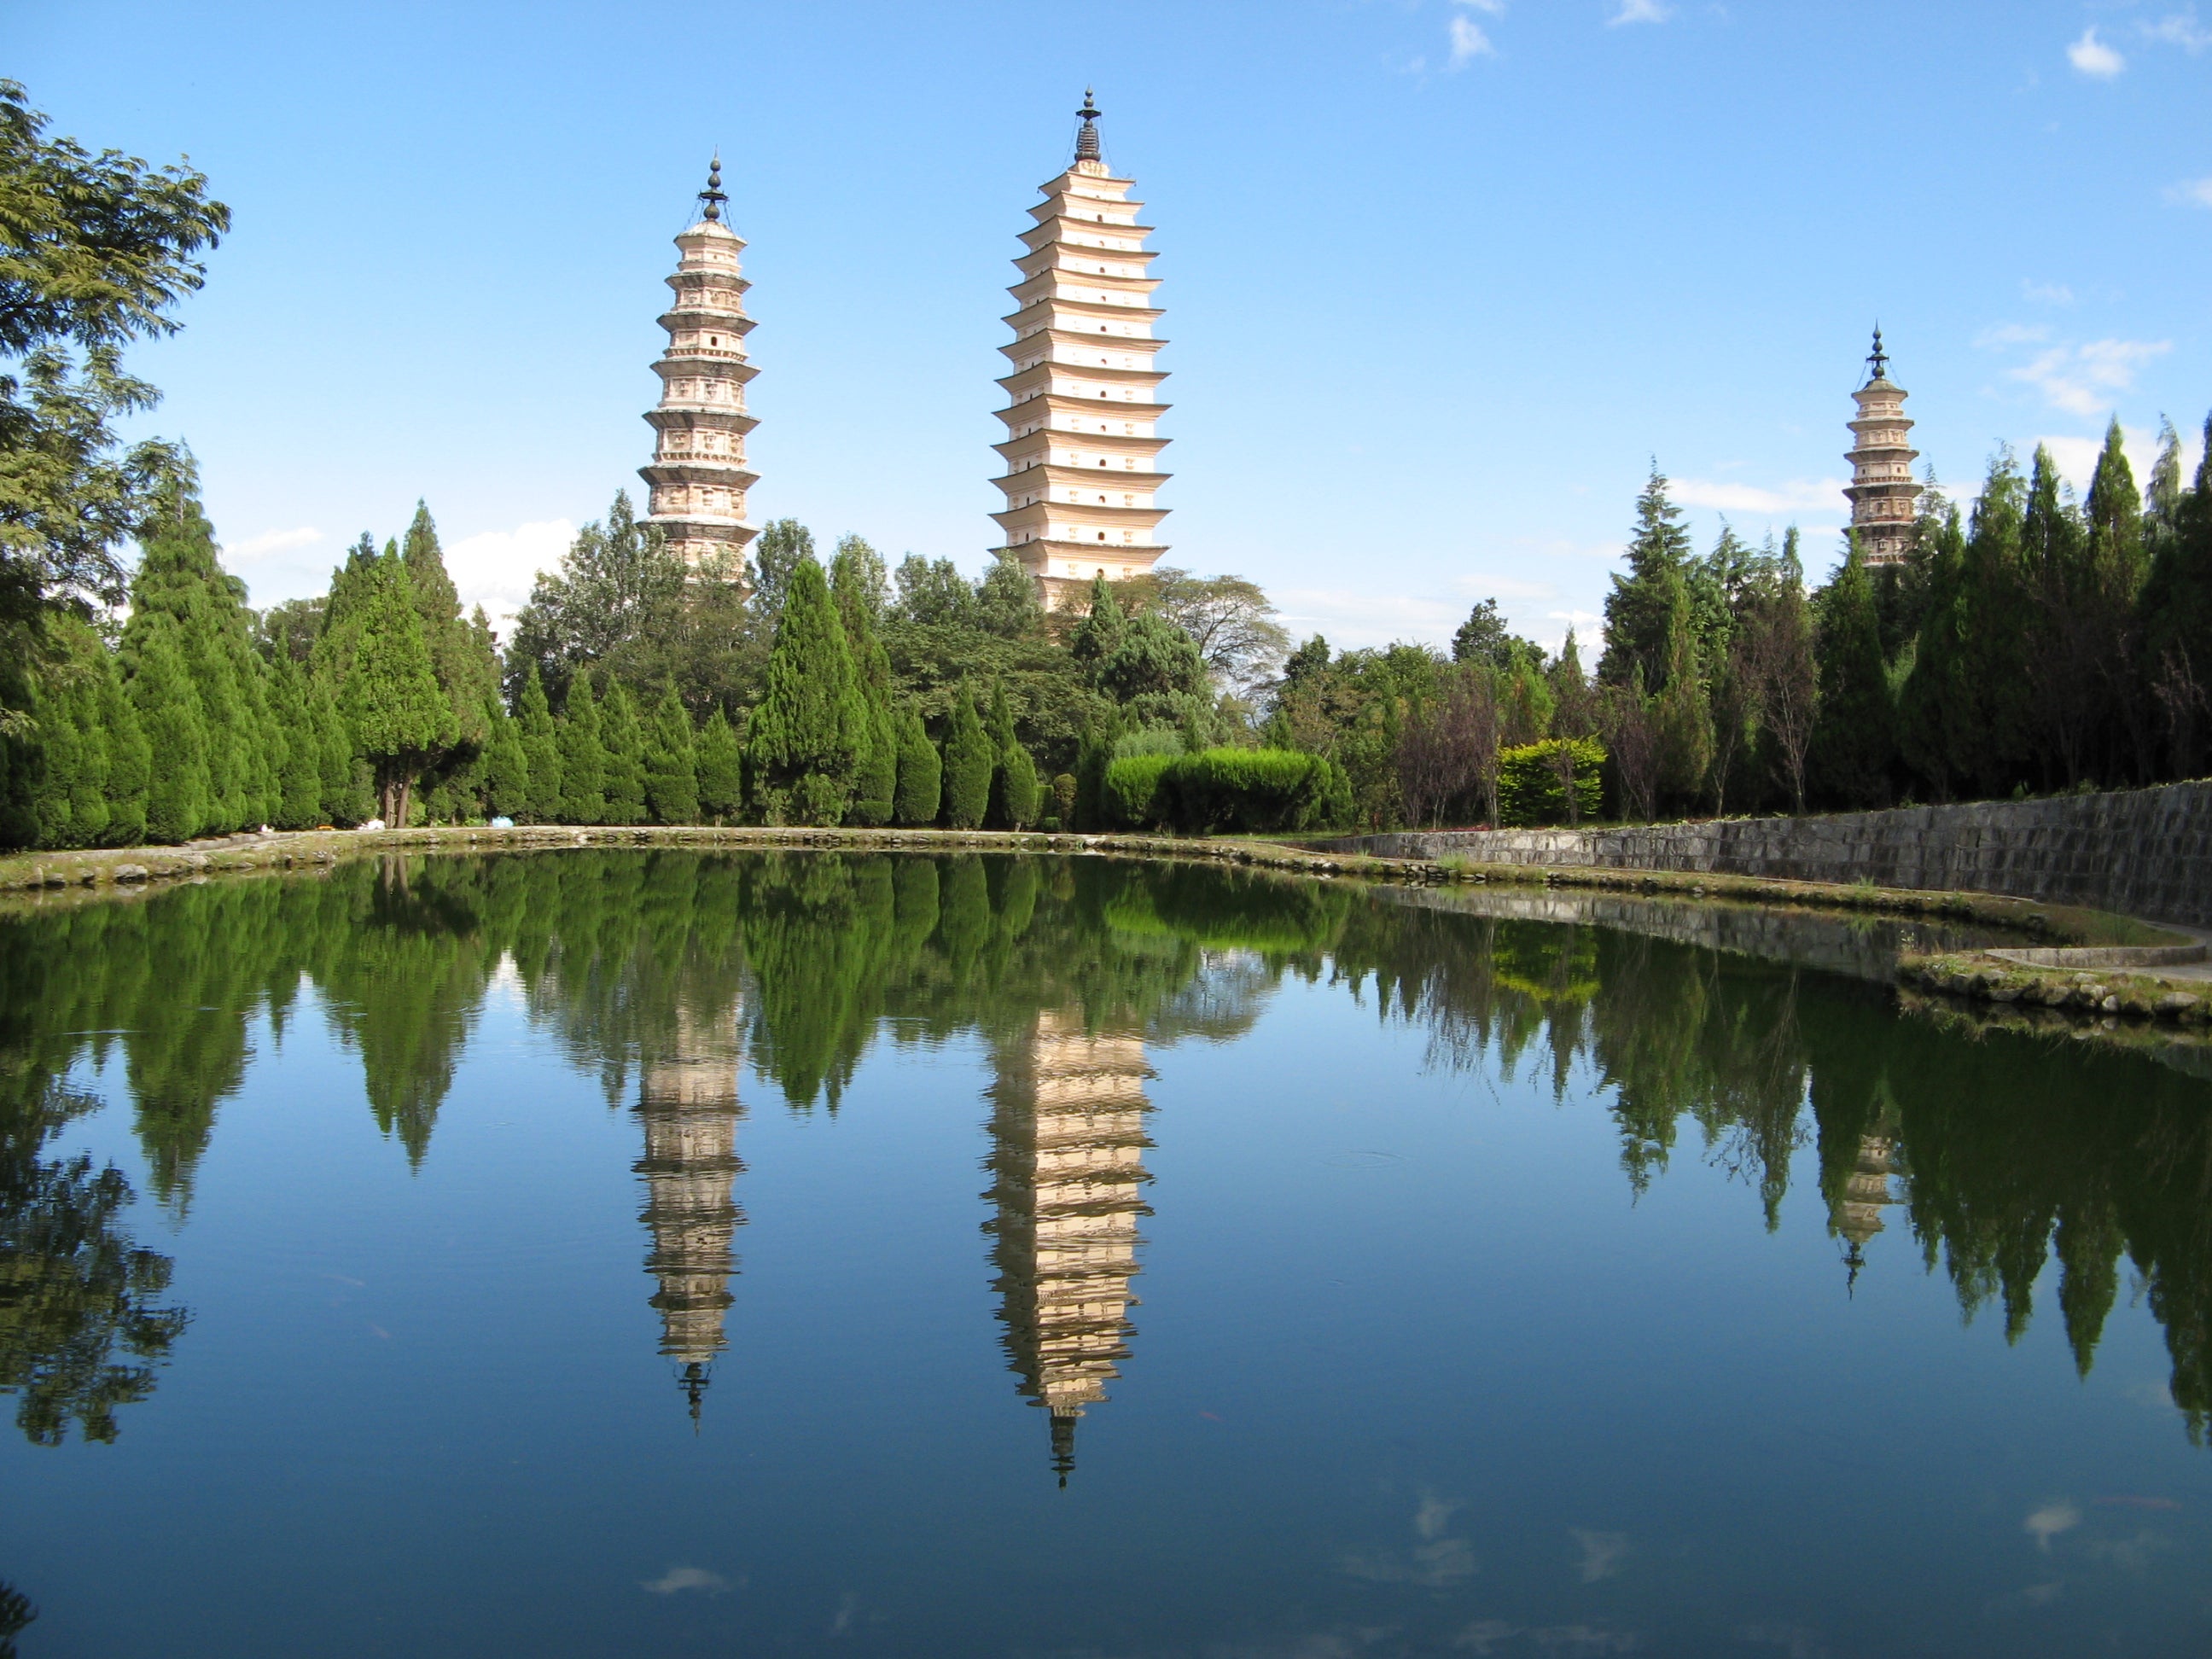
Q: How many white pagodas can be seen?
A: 3